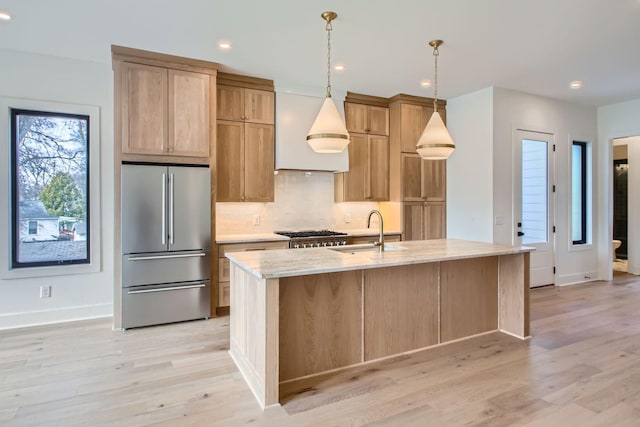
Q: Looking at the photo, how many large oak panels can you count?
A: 3